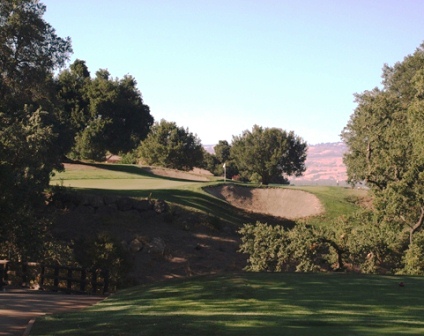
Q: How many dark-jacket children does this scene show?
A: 0